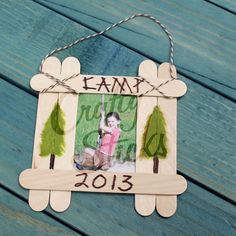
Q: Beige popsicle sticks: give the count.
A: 6